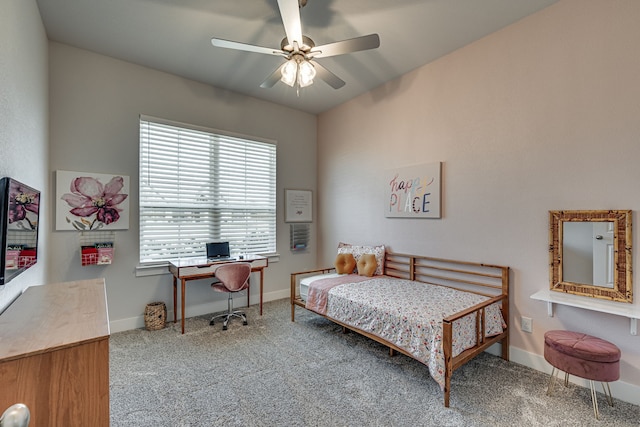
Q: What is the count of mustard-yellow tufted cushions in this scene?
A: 2